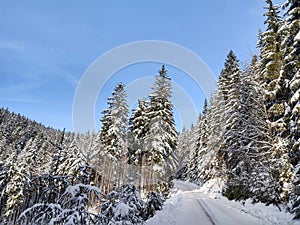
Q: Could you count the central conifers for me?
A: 3